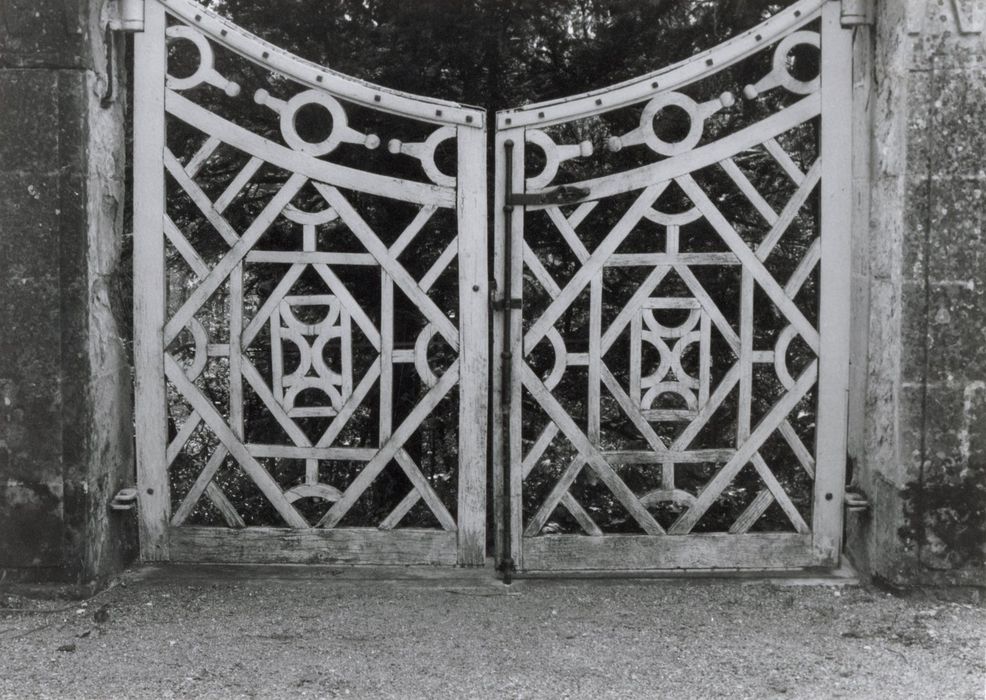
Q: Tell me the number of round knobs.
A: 8